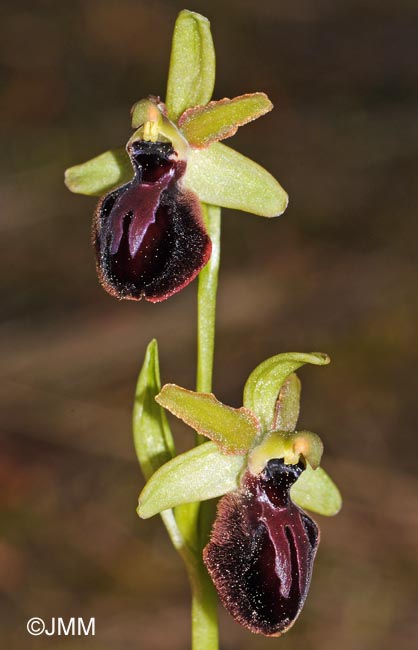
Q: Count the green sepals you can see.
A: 6